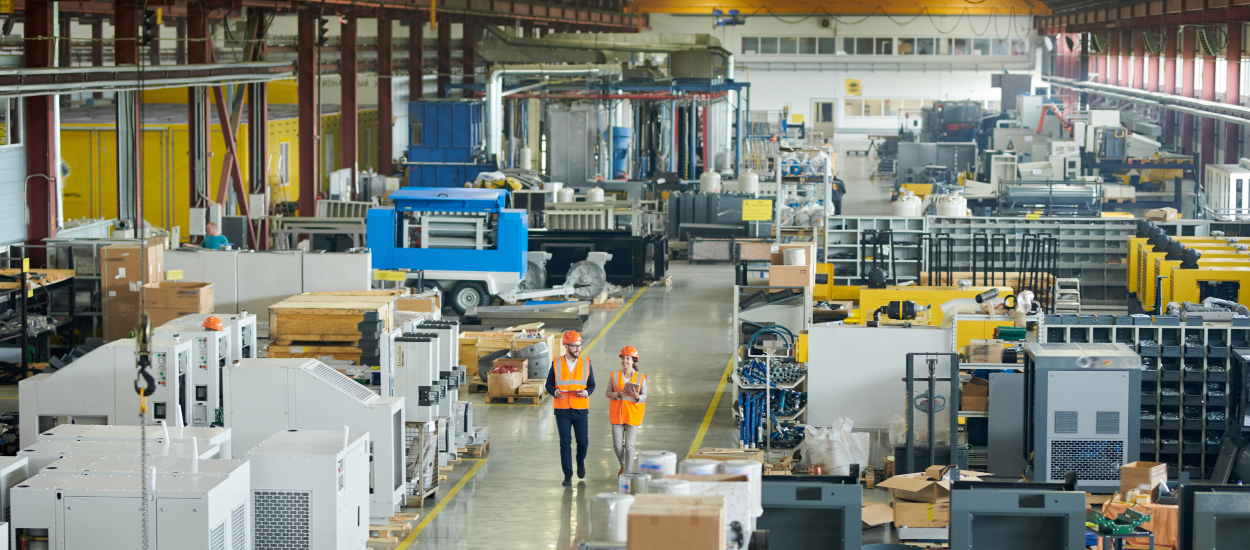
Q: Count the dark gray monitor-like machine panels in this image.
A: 3